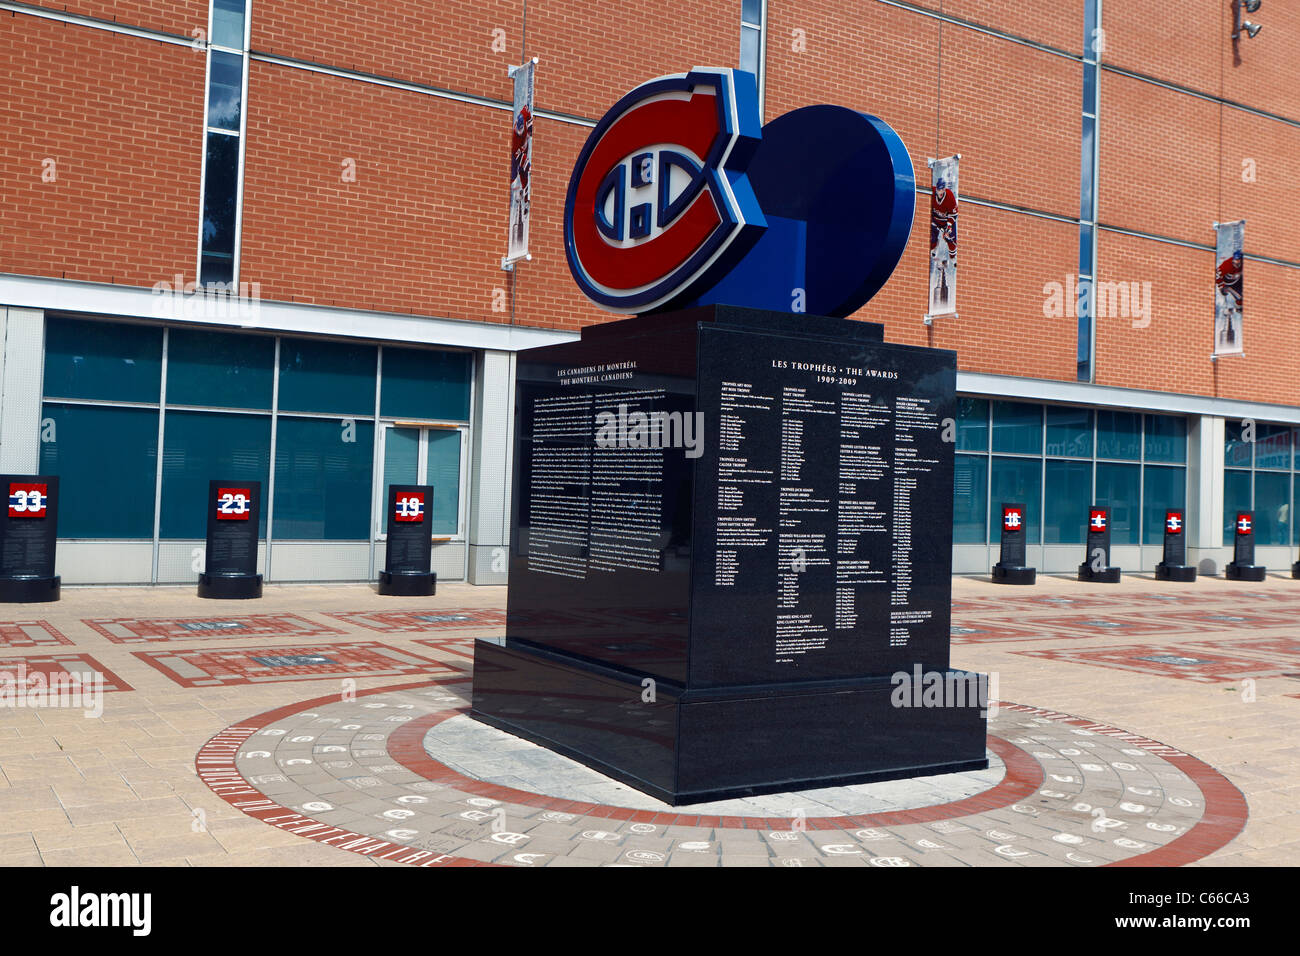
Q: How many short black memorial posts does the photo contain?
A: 7